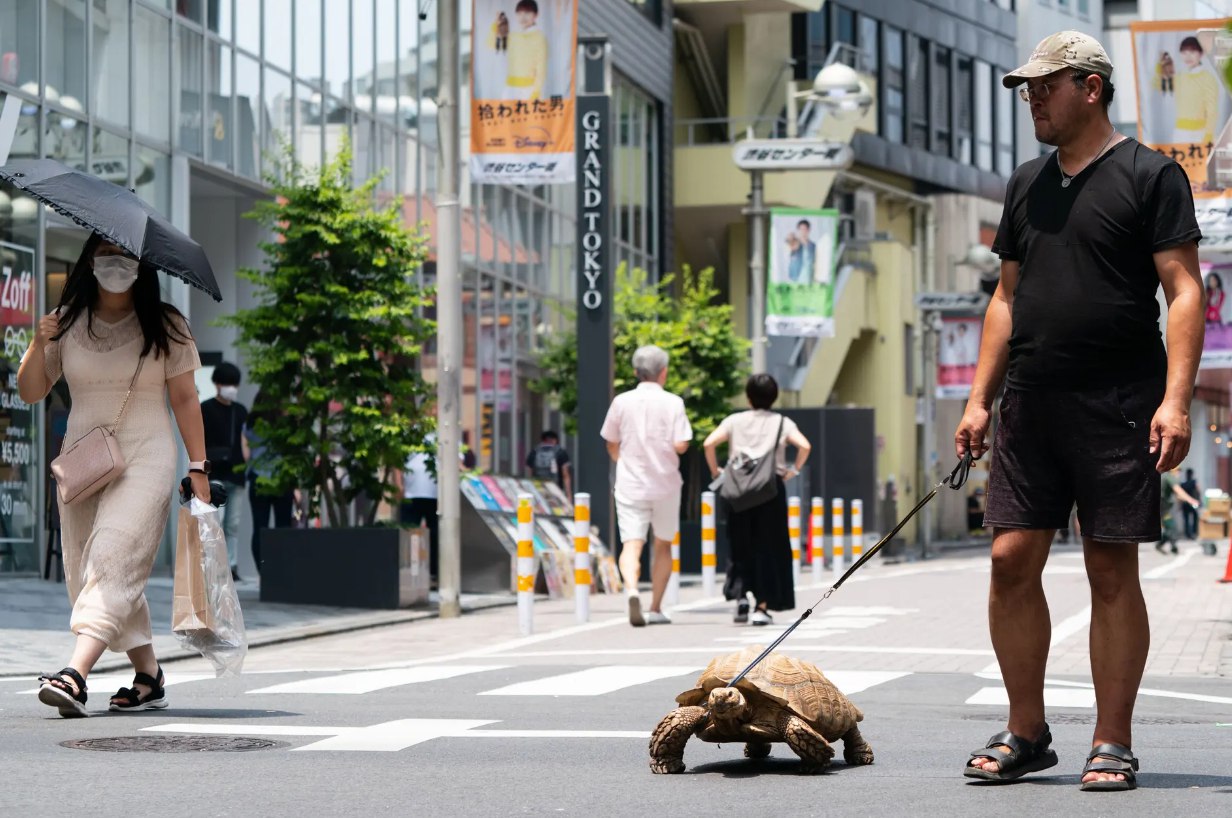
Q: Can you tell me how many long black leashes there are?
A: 1